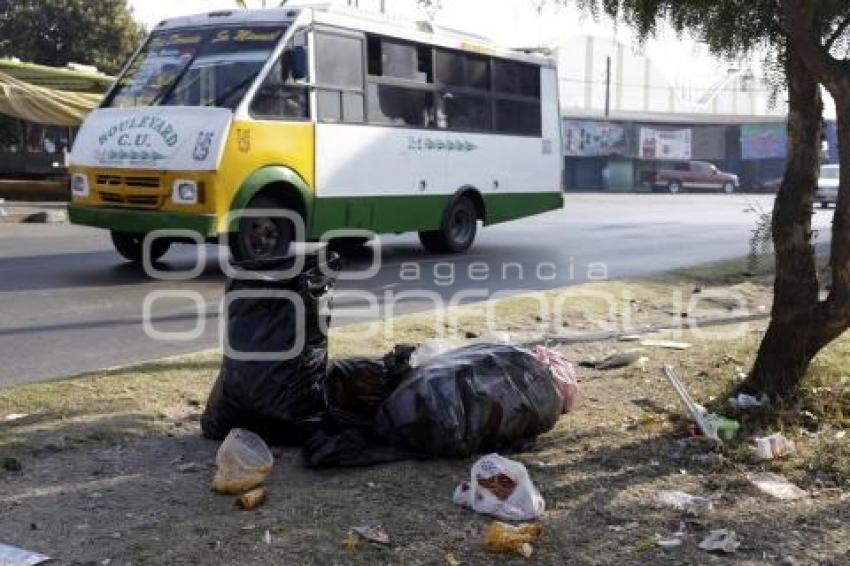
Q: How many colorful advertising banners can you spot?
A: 3